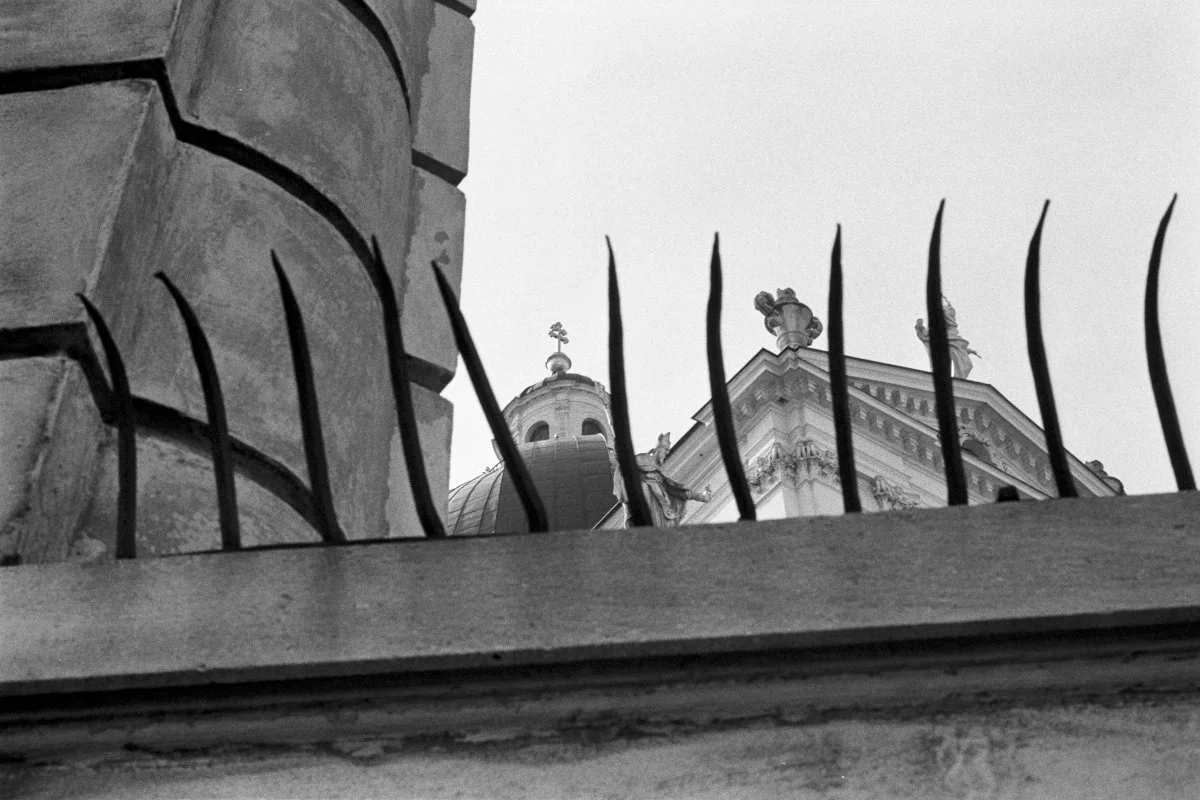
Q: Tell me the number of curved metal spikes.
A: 11